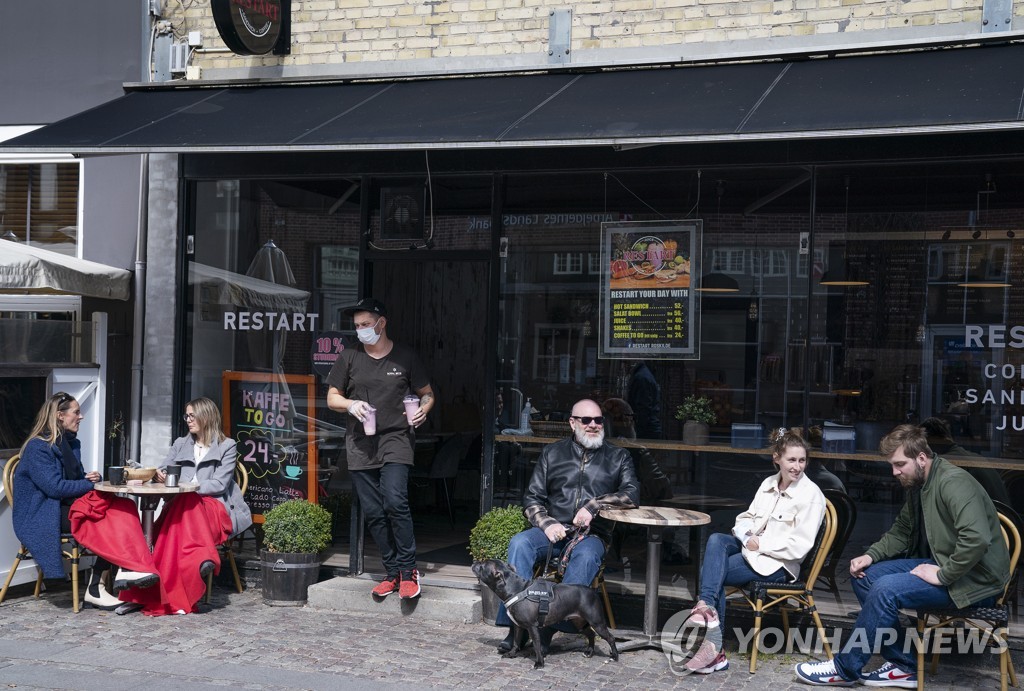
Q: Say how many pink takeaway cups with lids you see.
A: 2